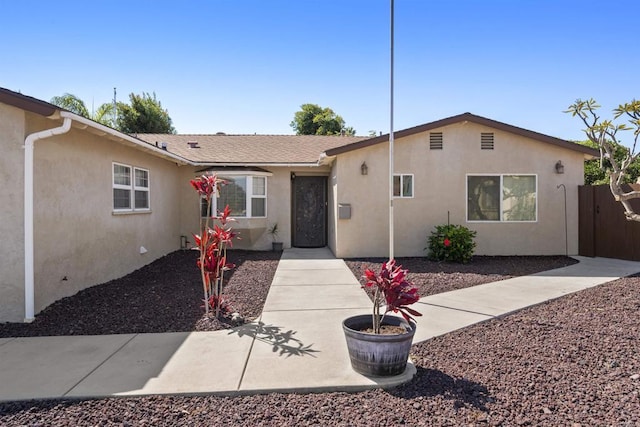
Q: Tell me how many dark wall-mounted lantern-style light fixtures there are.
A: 2